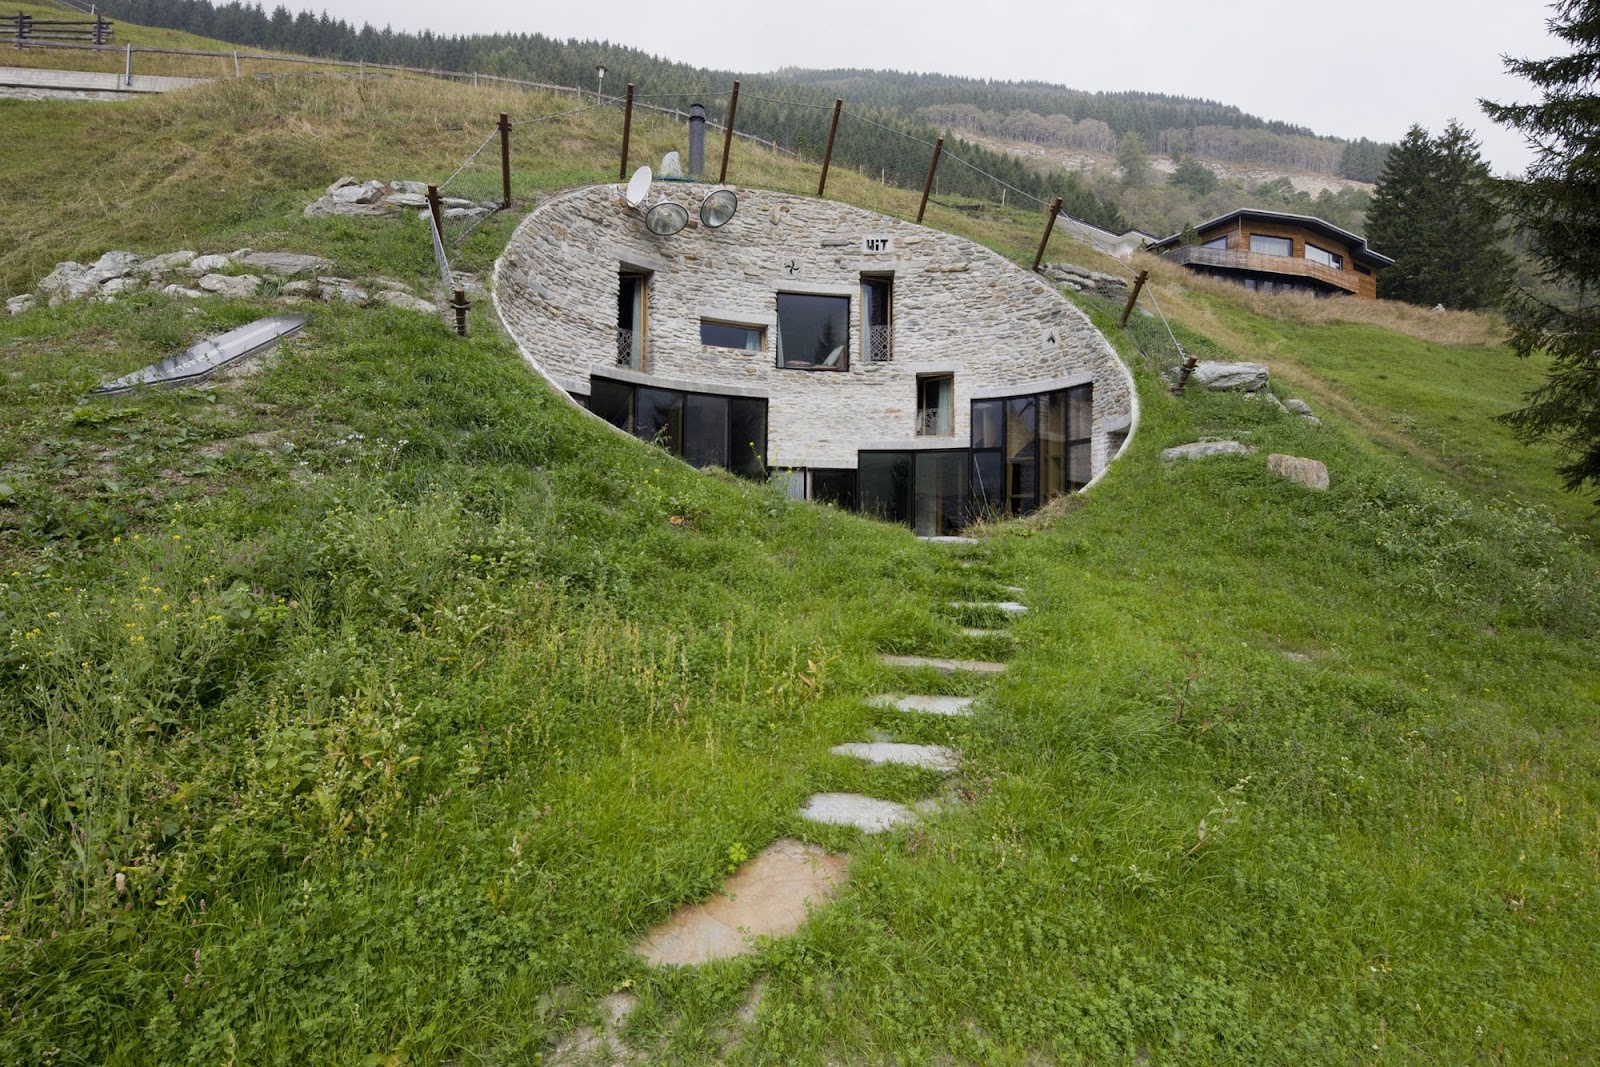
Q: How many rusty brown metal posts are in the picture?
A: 10